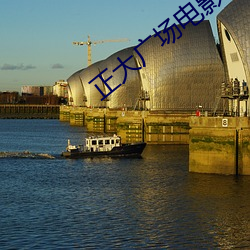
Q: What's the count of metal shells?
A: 5